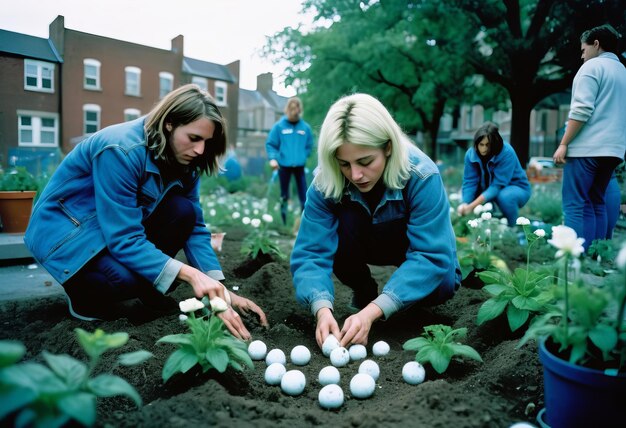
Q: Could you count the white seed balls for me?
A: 14